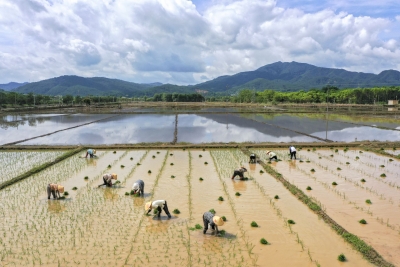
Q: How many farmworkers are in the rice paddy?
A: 10